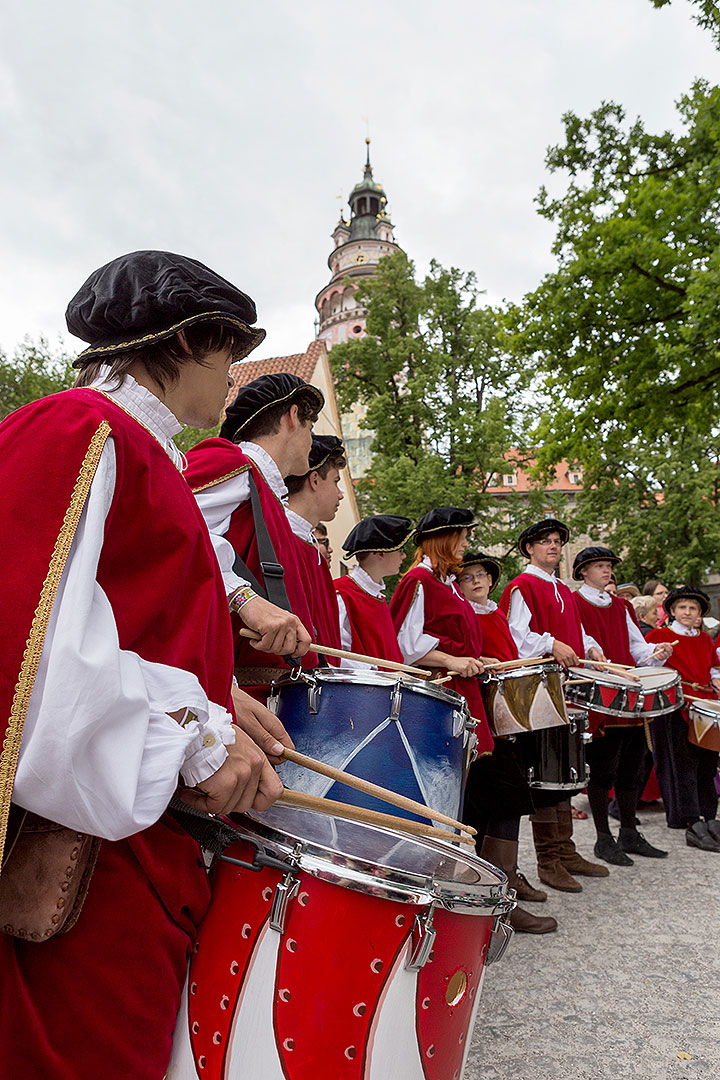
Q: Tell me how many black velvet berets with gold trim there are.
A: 9